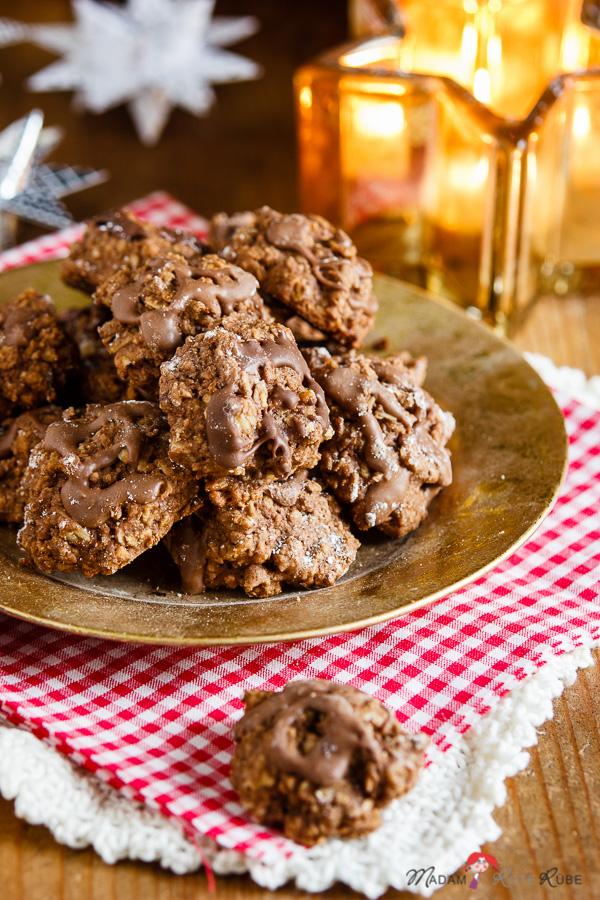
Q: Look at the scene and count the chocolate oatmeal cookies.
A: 11